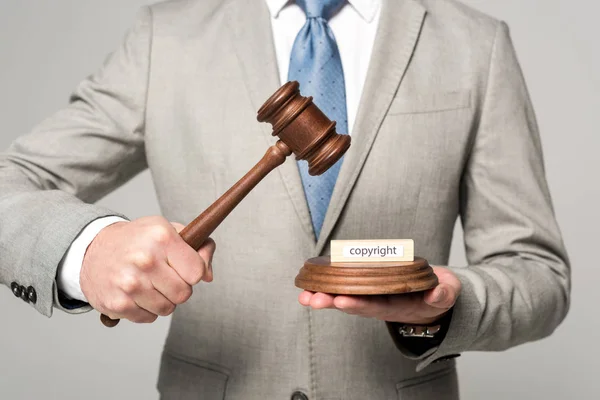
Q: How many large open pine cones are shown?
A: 0